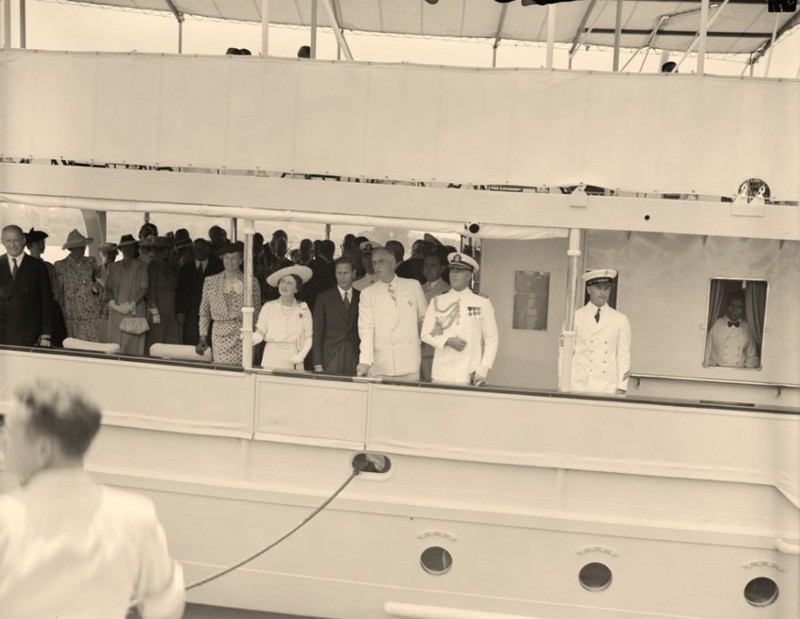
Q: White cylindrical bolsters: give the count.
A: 2